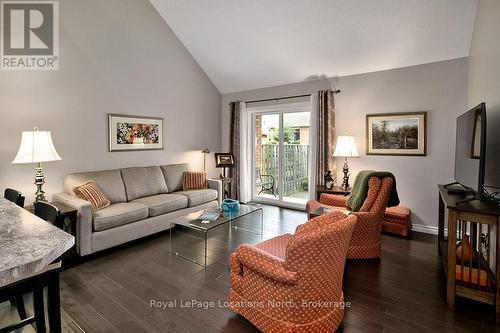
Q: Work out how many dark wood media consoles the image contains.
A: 1